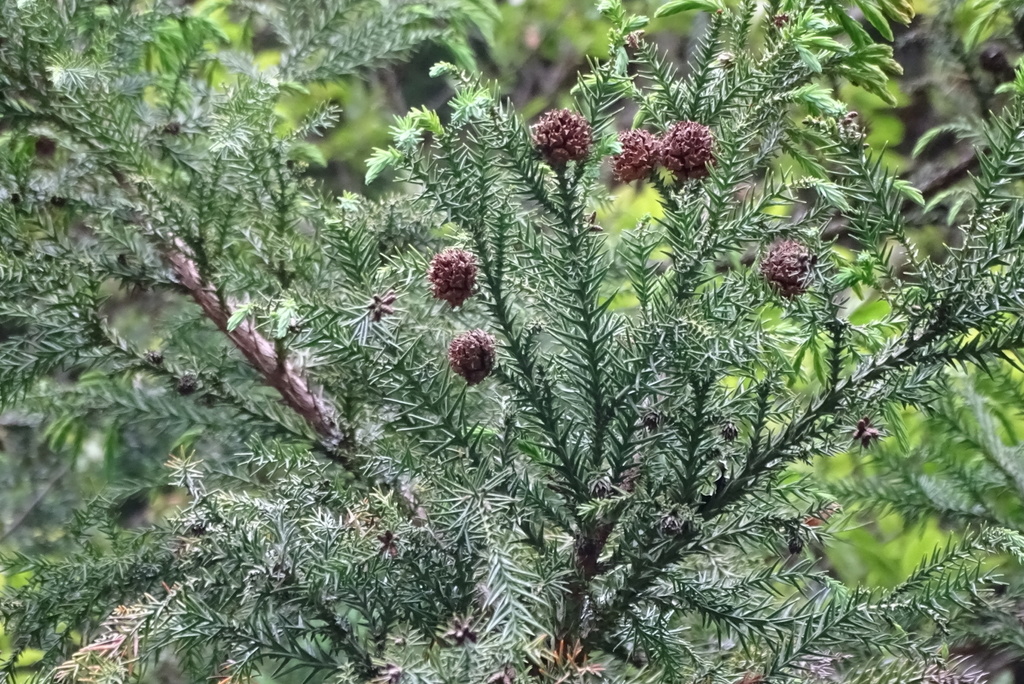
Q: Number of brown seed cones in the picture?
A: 6